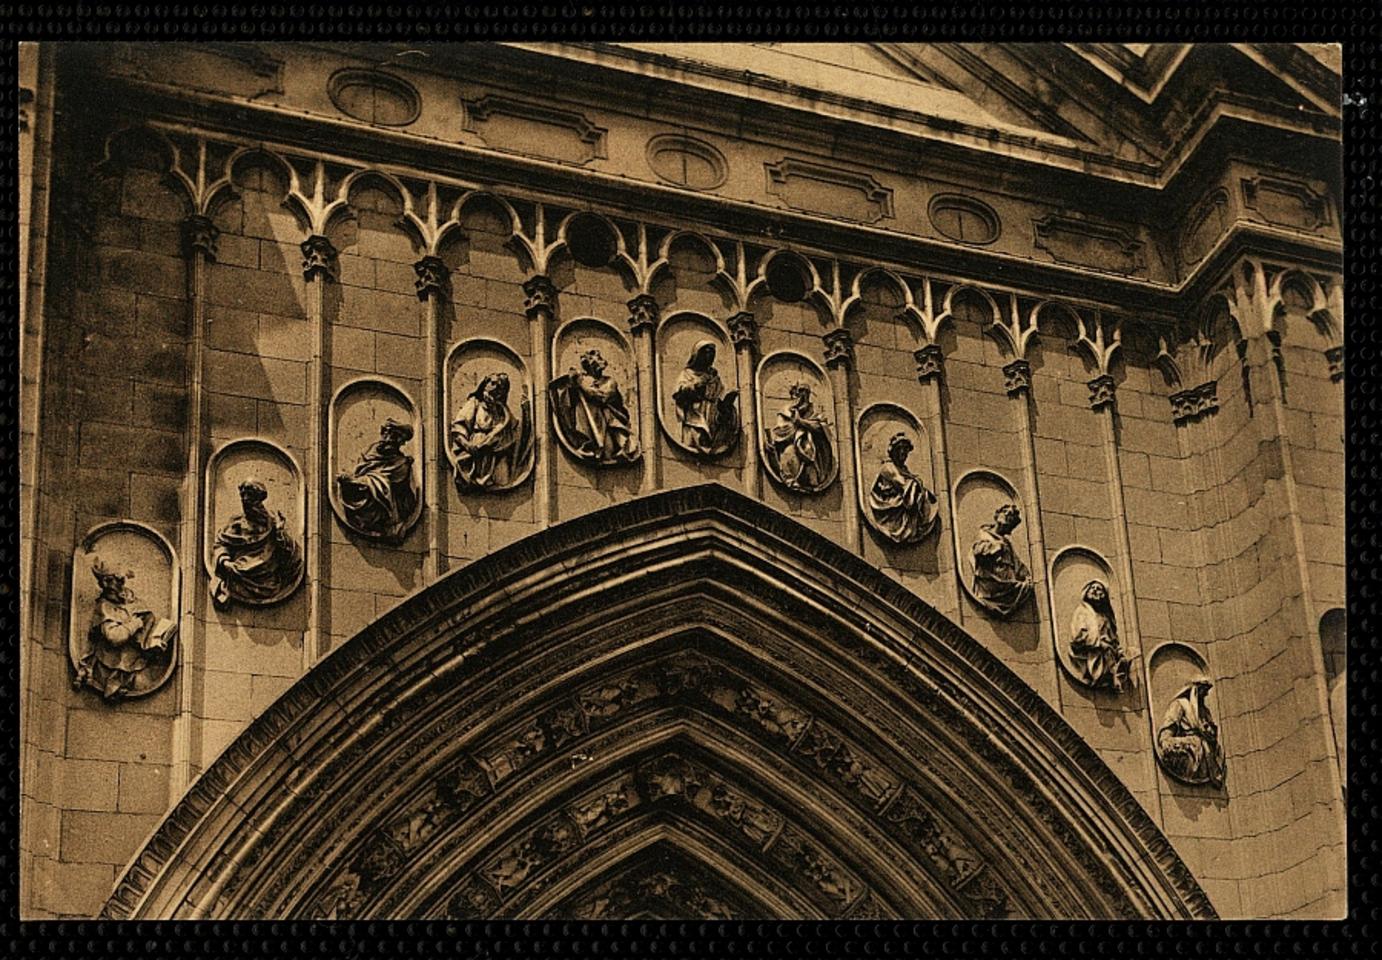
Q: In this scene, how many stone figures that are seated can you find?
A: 11